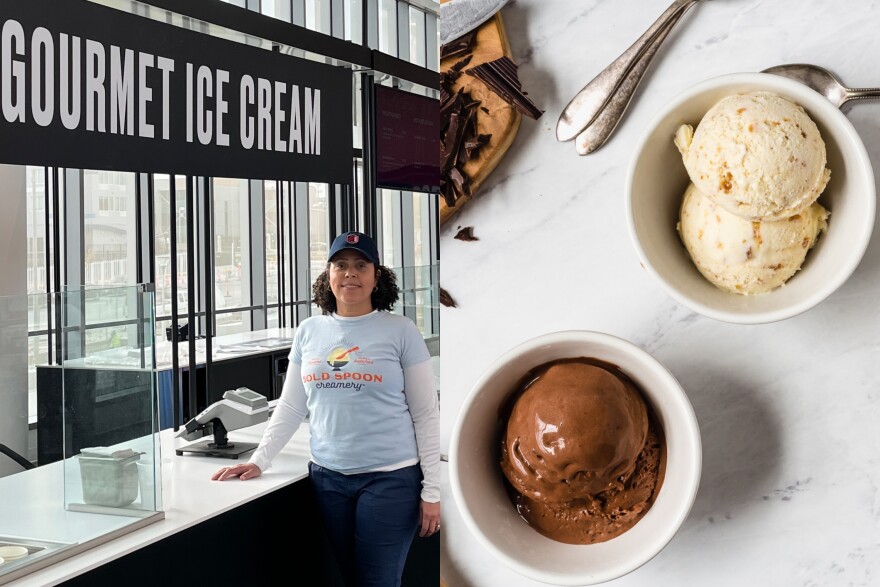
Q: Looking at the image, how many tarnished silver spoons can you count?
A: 3